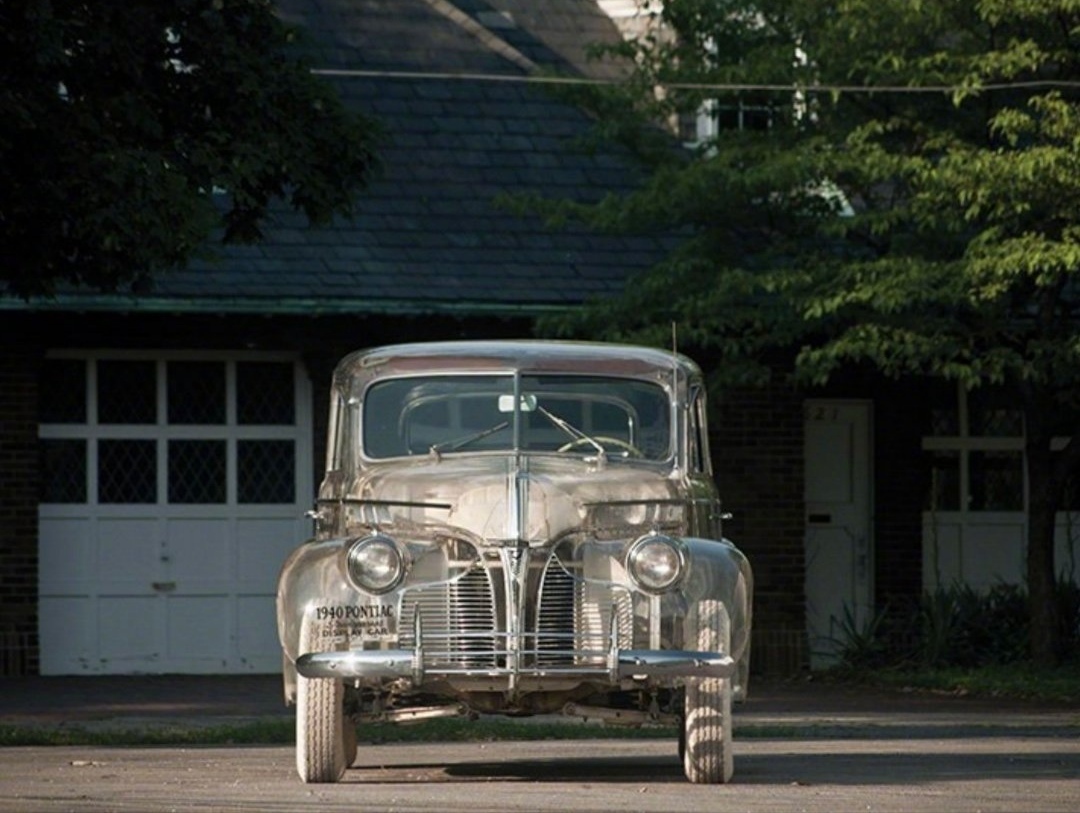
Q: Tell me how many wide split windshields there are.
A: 1